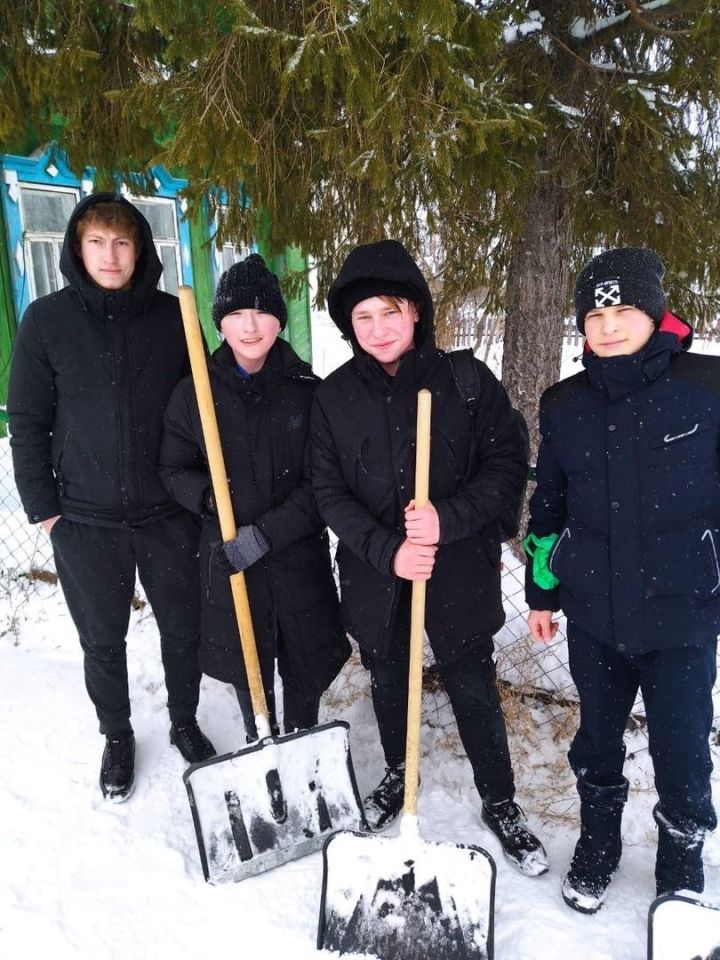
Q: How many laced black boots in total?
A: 4